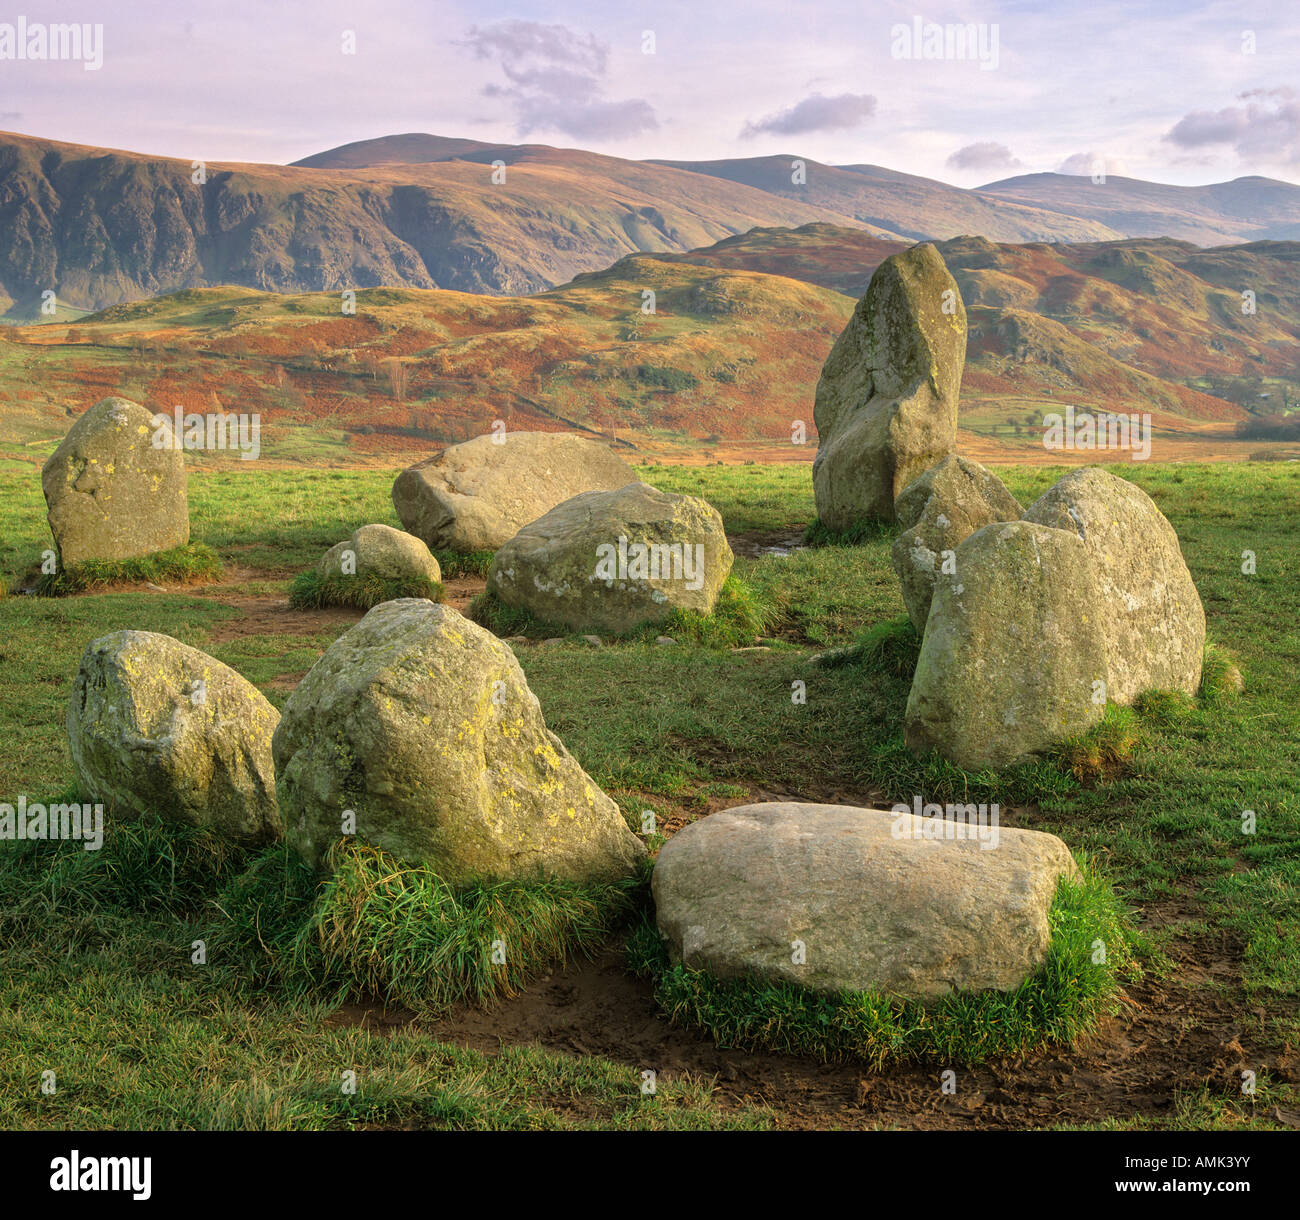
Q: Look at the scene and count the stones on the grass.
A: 11